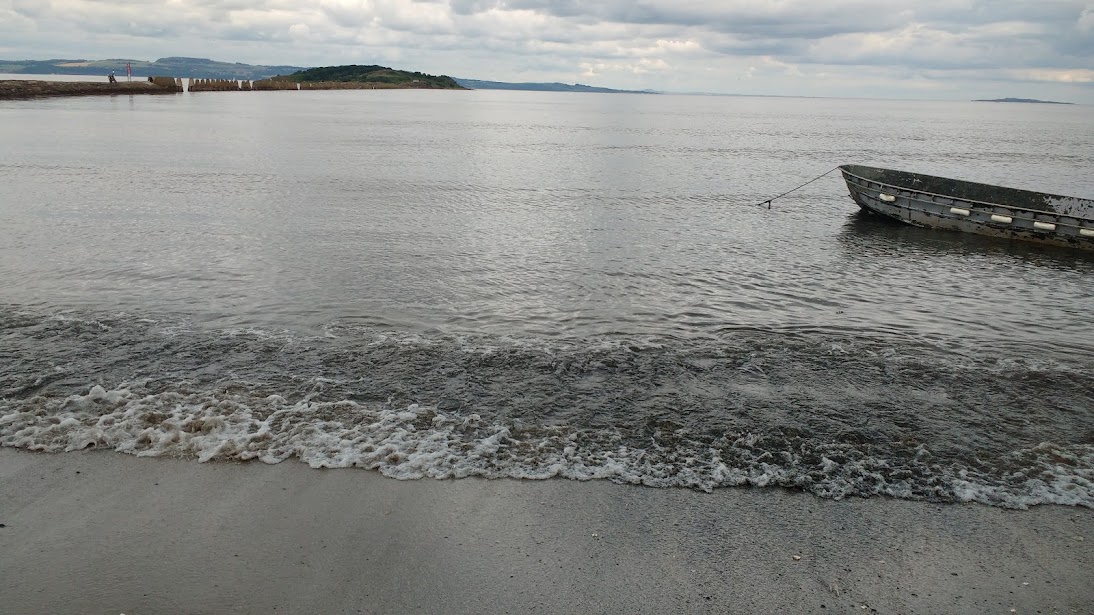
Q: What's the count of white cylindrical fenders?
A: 5